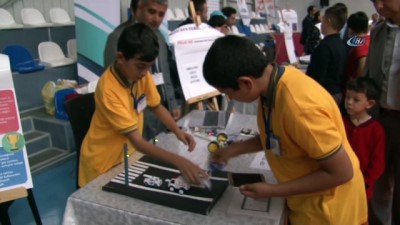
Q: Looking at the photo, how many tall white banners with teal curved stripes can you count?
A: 1